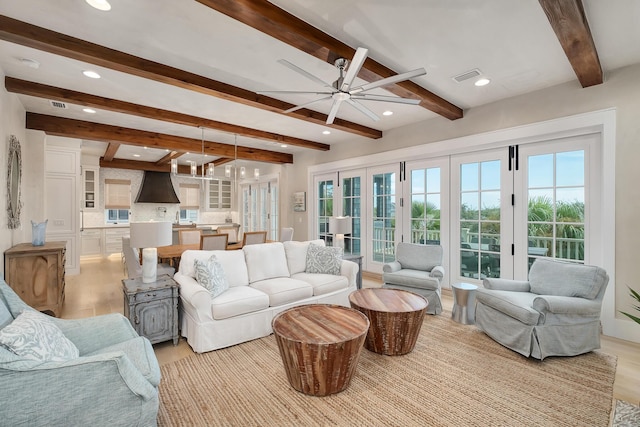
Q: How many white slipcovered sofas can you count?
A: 1